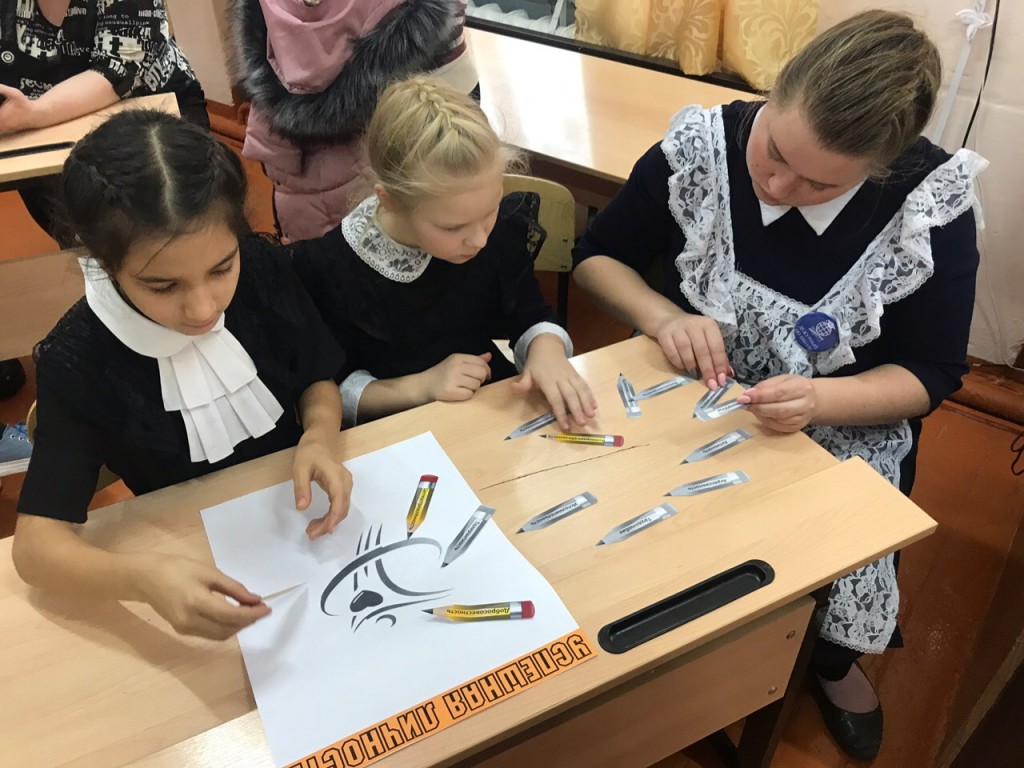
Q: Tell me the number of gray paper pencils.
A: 10